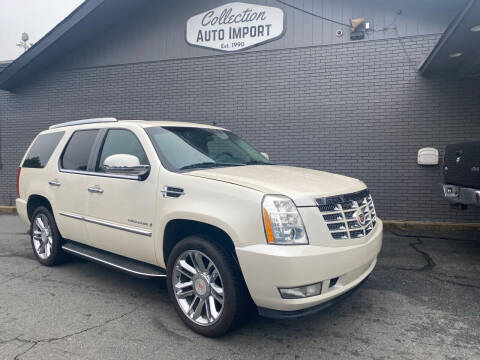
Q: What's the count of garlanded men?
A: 0